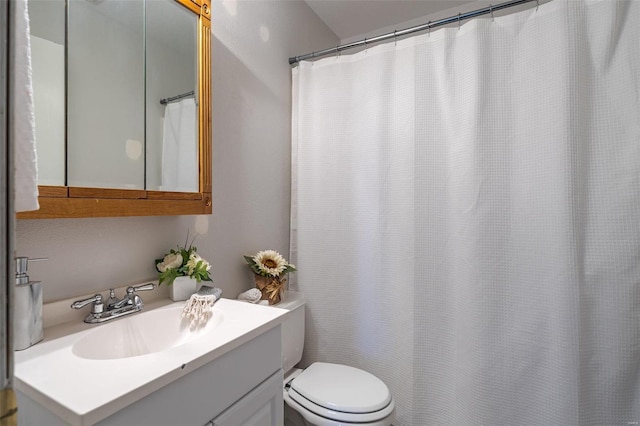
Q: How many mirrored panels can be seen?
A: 3